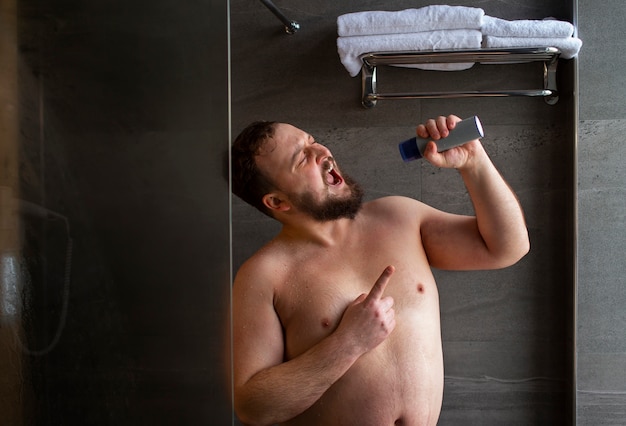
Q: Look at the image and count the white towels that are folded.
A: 4